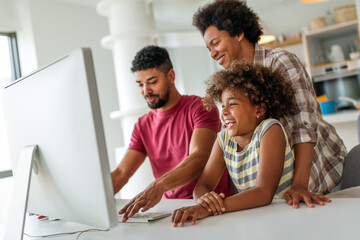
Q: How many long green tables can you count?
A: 0